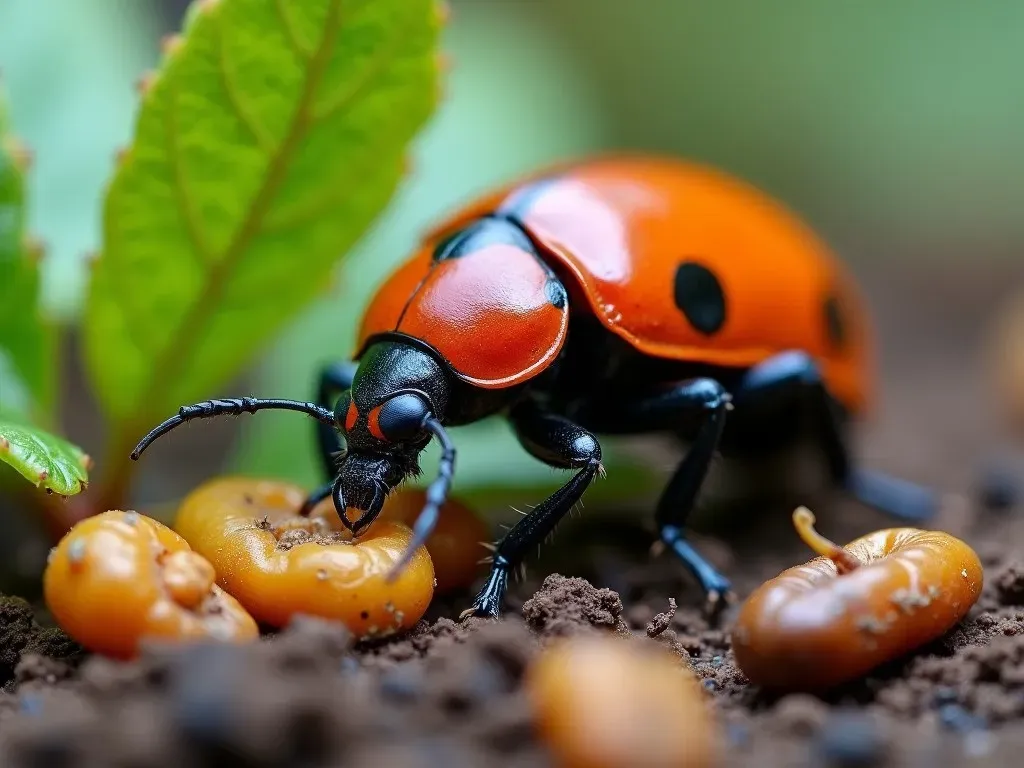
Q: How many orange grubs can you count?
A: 5